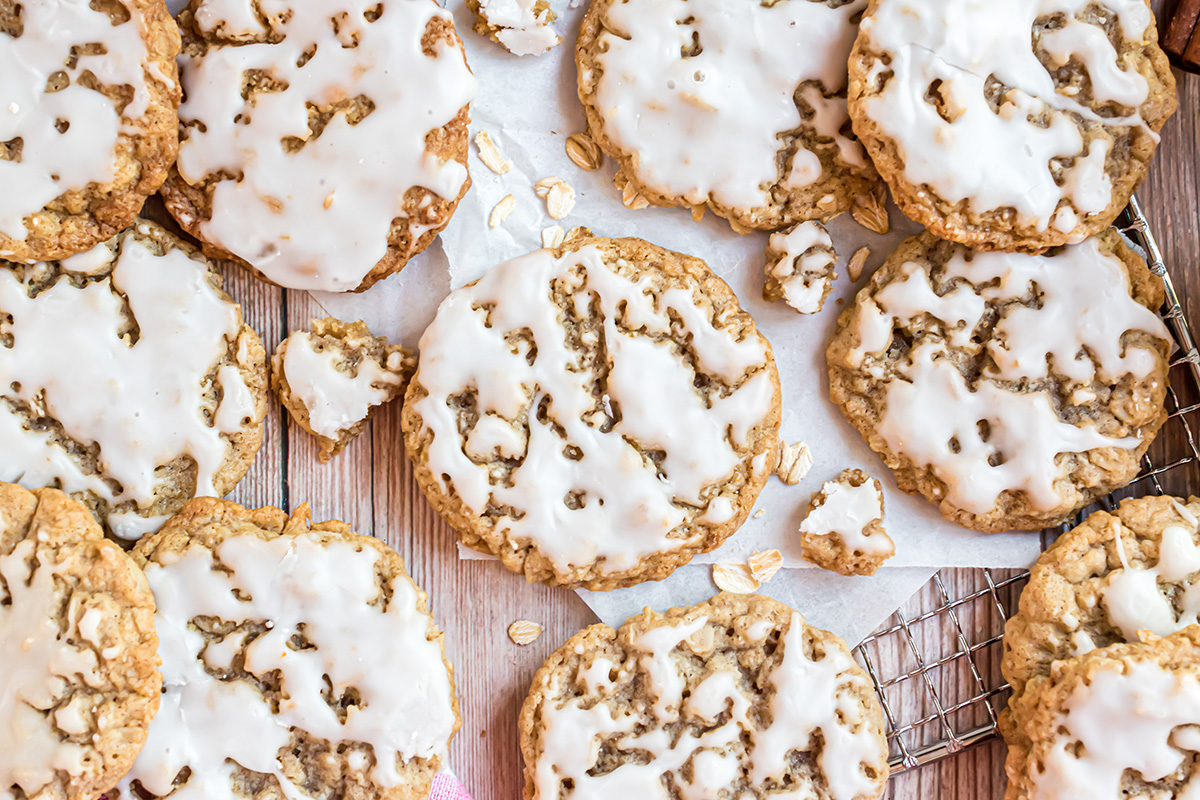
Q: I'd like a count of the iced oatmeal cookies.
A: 12